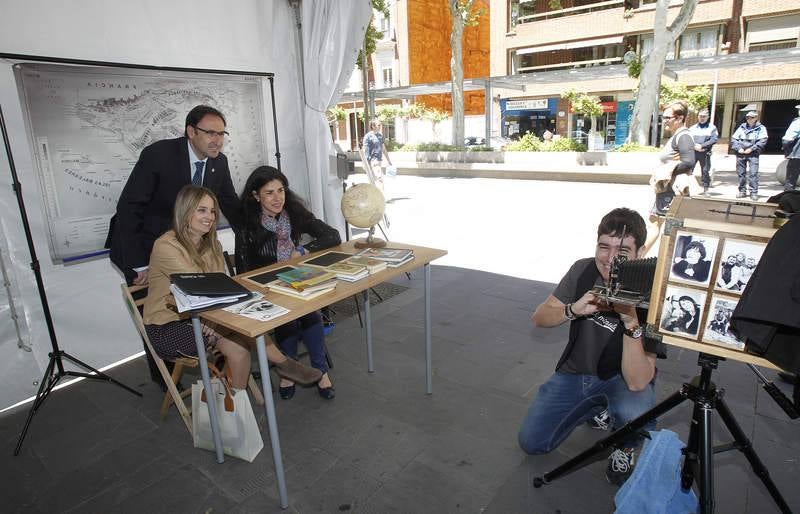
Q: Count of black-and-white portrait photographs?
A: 4